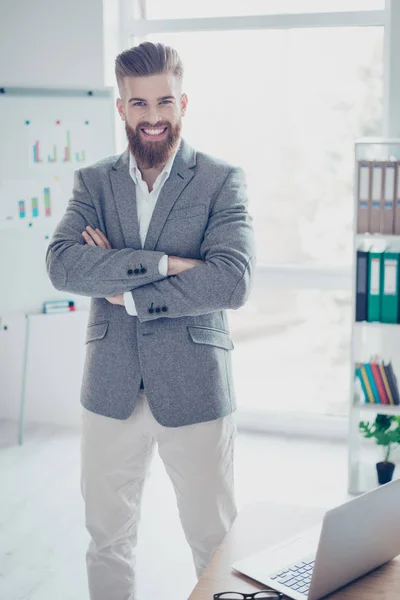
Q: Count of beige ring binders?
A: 4